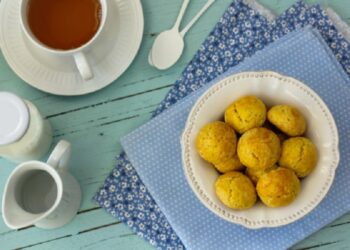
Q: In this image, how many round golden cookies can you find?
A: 9